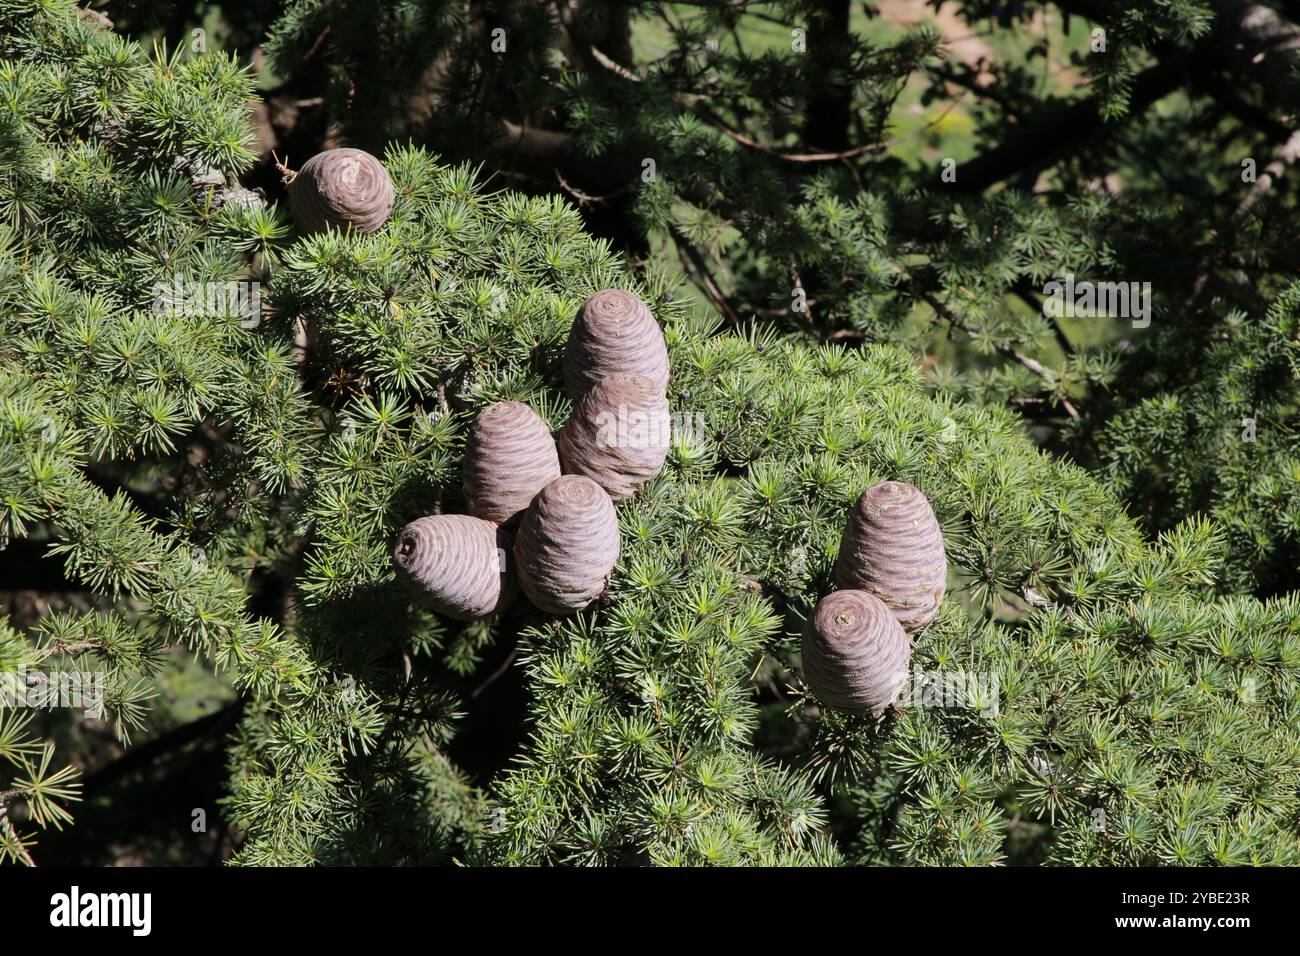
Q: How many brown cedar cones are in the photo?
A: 8